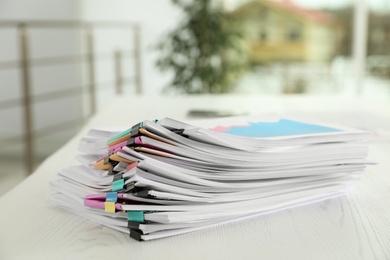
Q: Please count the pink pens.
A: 0